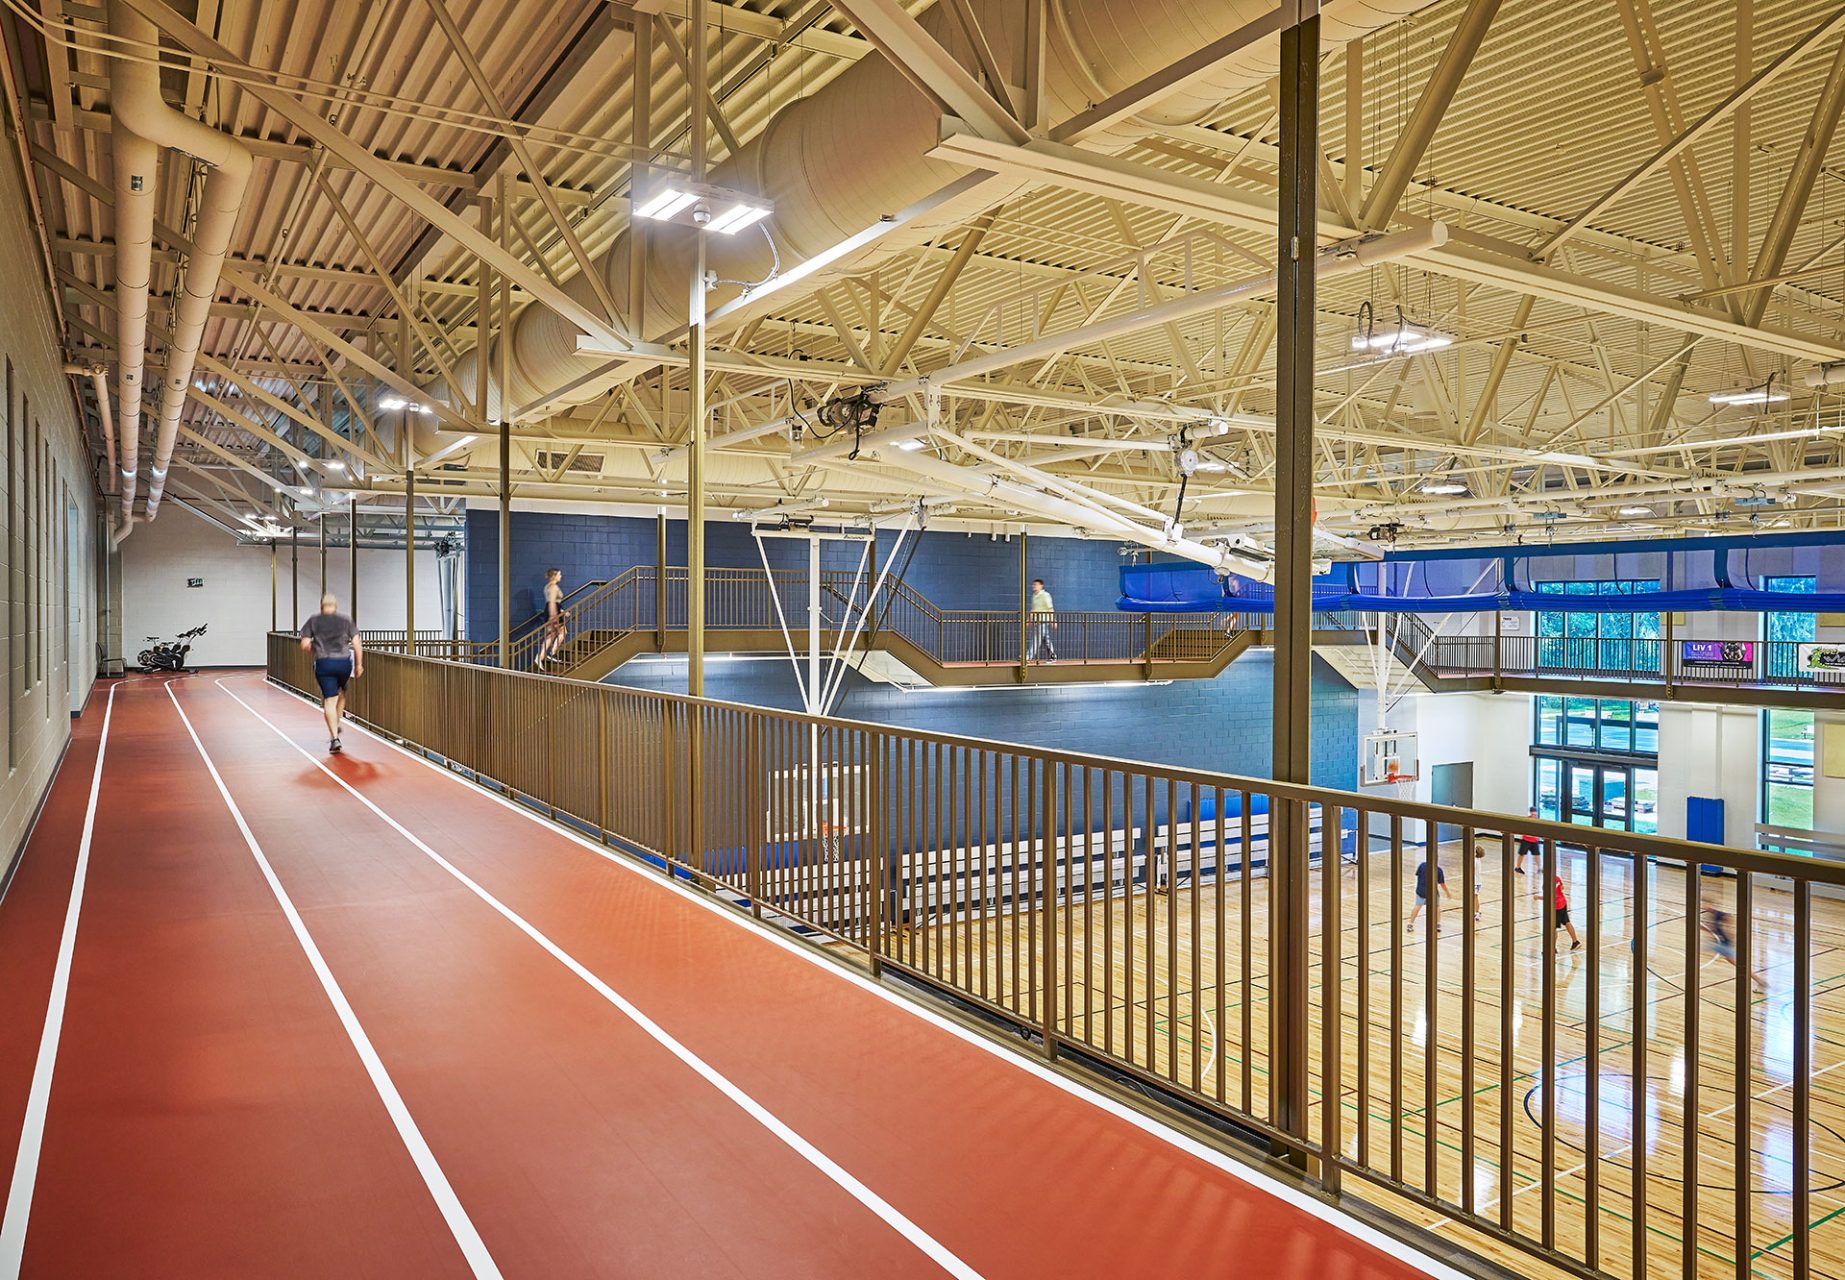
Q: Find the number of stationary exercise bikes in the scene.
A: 2